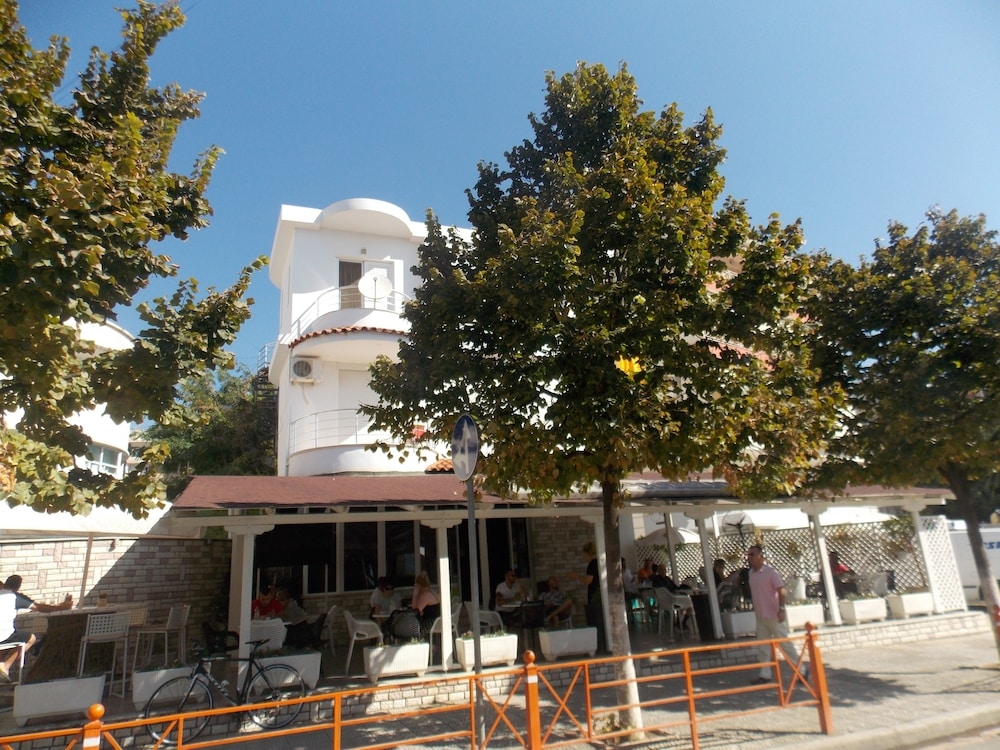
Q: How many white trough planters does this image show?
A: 10